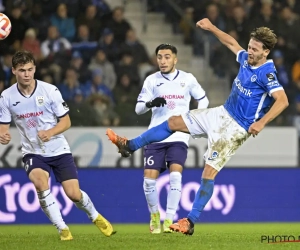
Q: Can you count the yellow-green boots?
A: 2